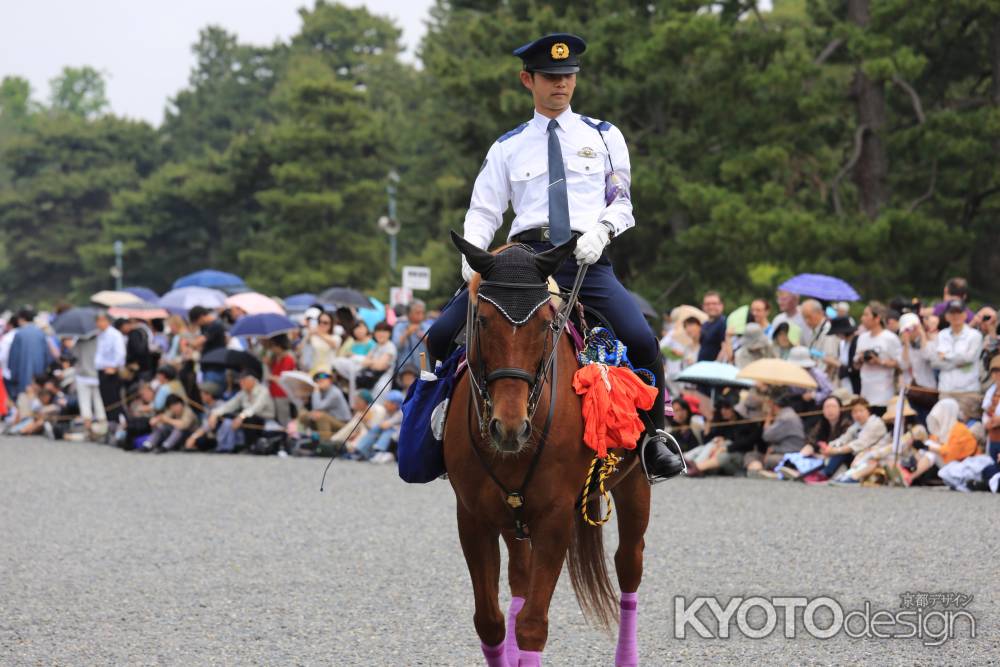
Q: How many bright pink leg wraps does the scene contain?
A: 4